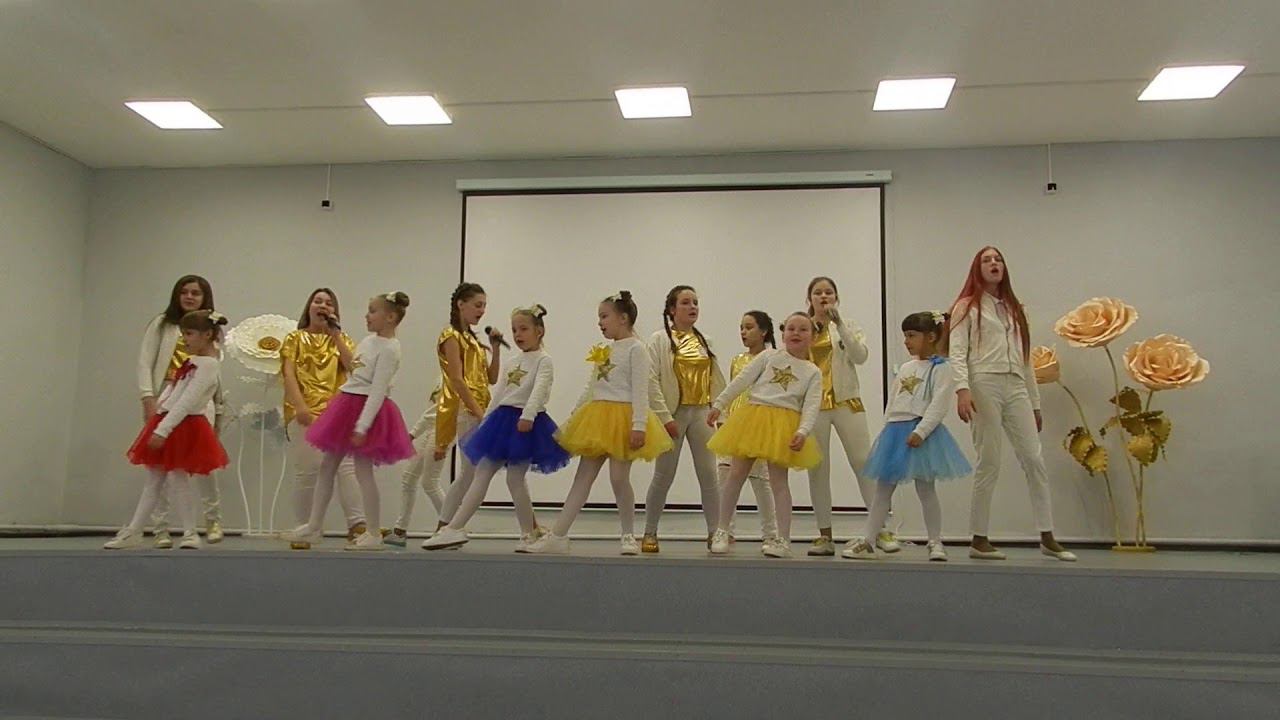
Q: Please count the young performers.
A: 14